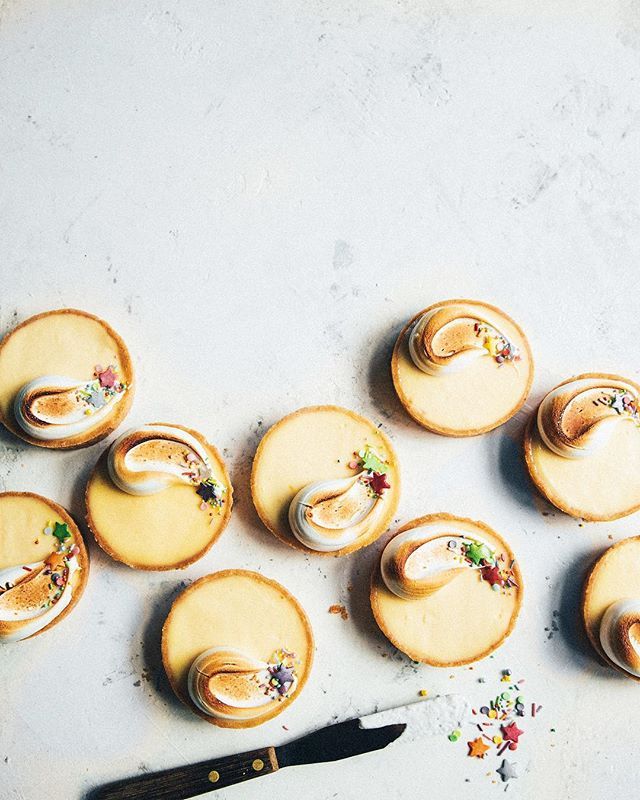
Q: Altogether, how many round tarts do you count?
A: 9